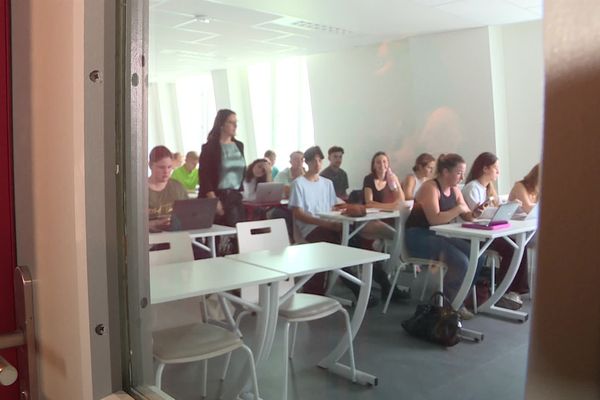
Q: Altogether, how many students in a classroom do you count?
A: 13